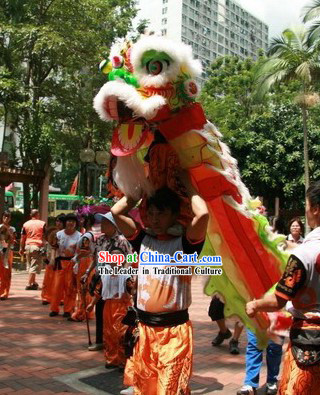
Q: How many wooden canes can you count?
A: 1